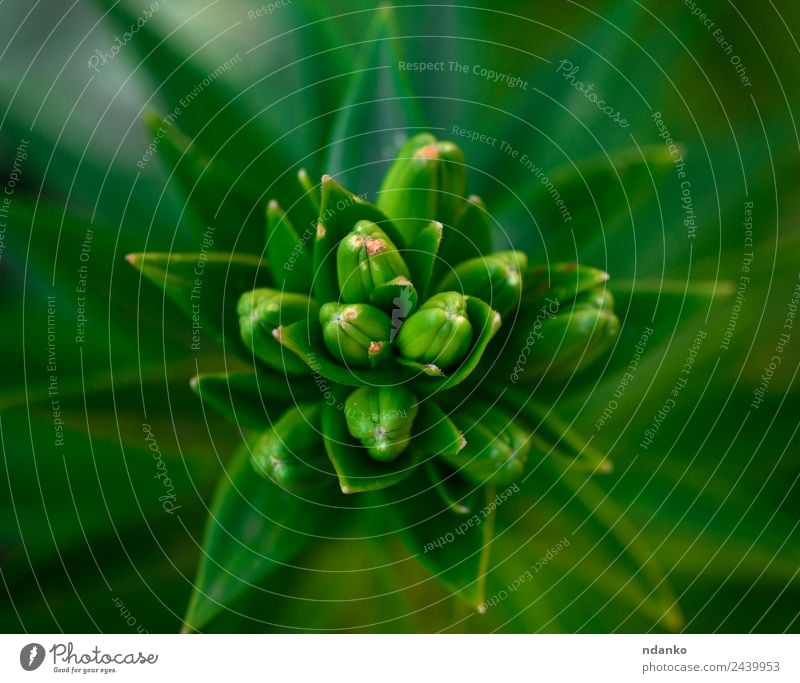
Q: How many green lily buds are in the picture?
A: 10